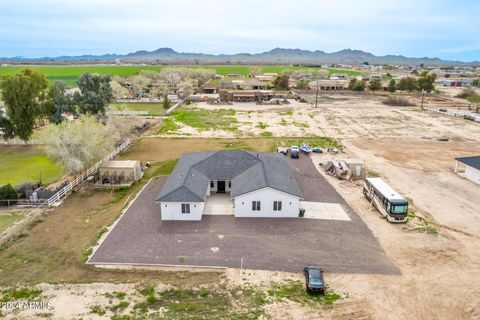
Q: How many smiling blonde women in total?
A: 0